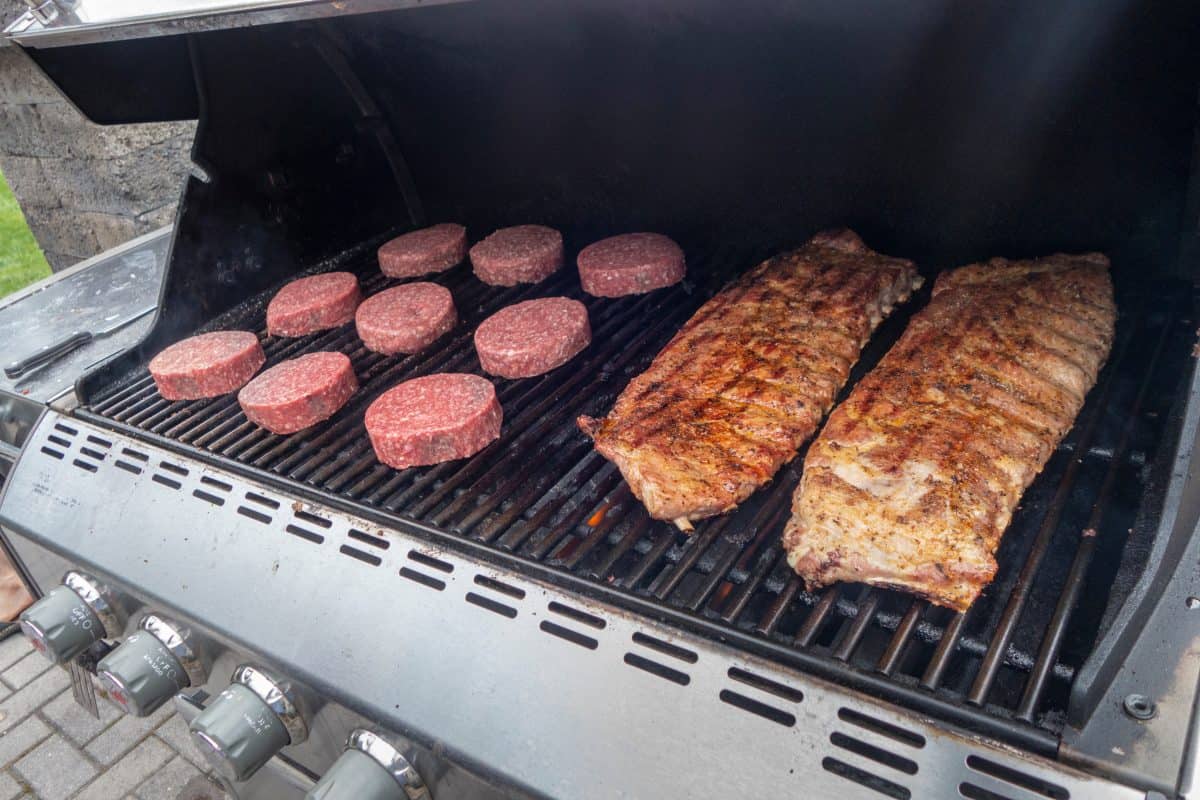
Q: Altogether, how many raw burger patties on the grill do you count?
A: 9